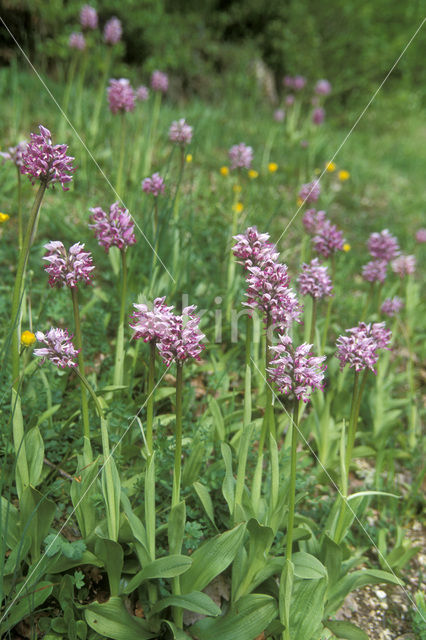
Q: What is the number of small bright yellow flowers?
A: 12